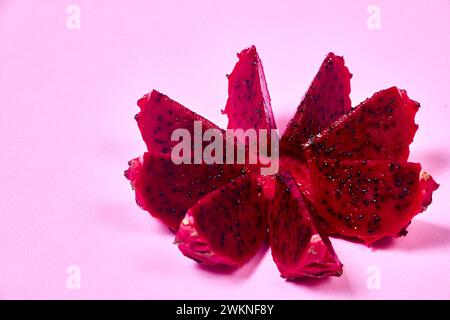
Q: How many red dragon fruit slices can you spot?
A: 8